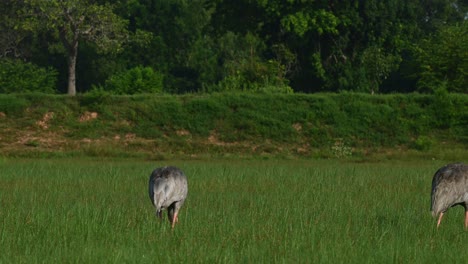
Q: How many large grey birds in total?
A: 2